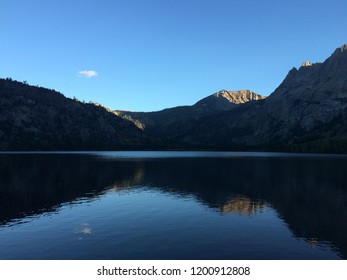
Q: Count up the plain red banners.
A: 0